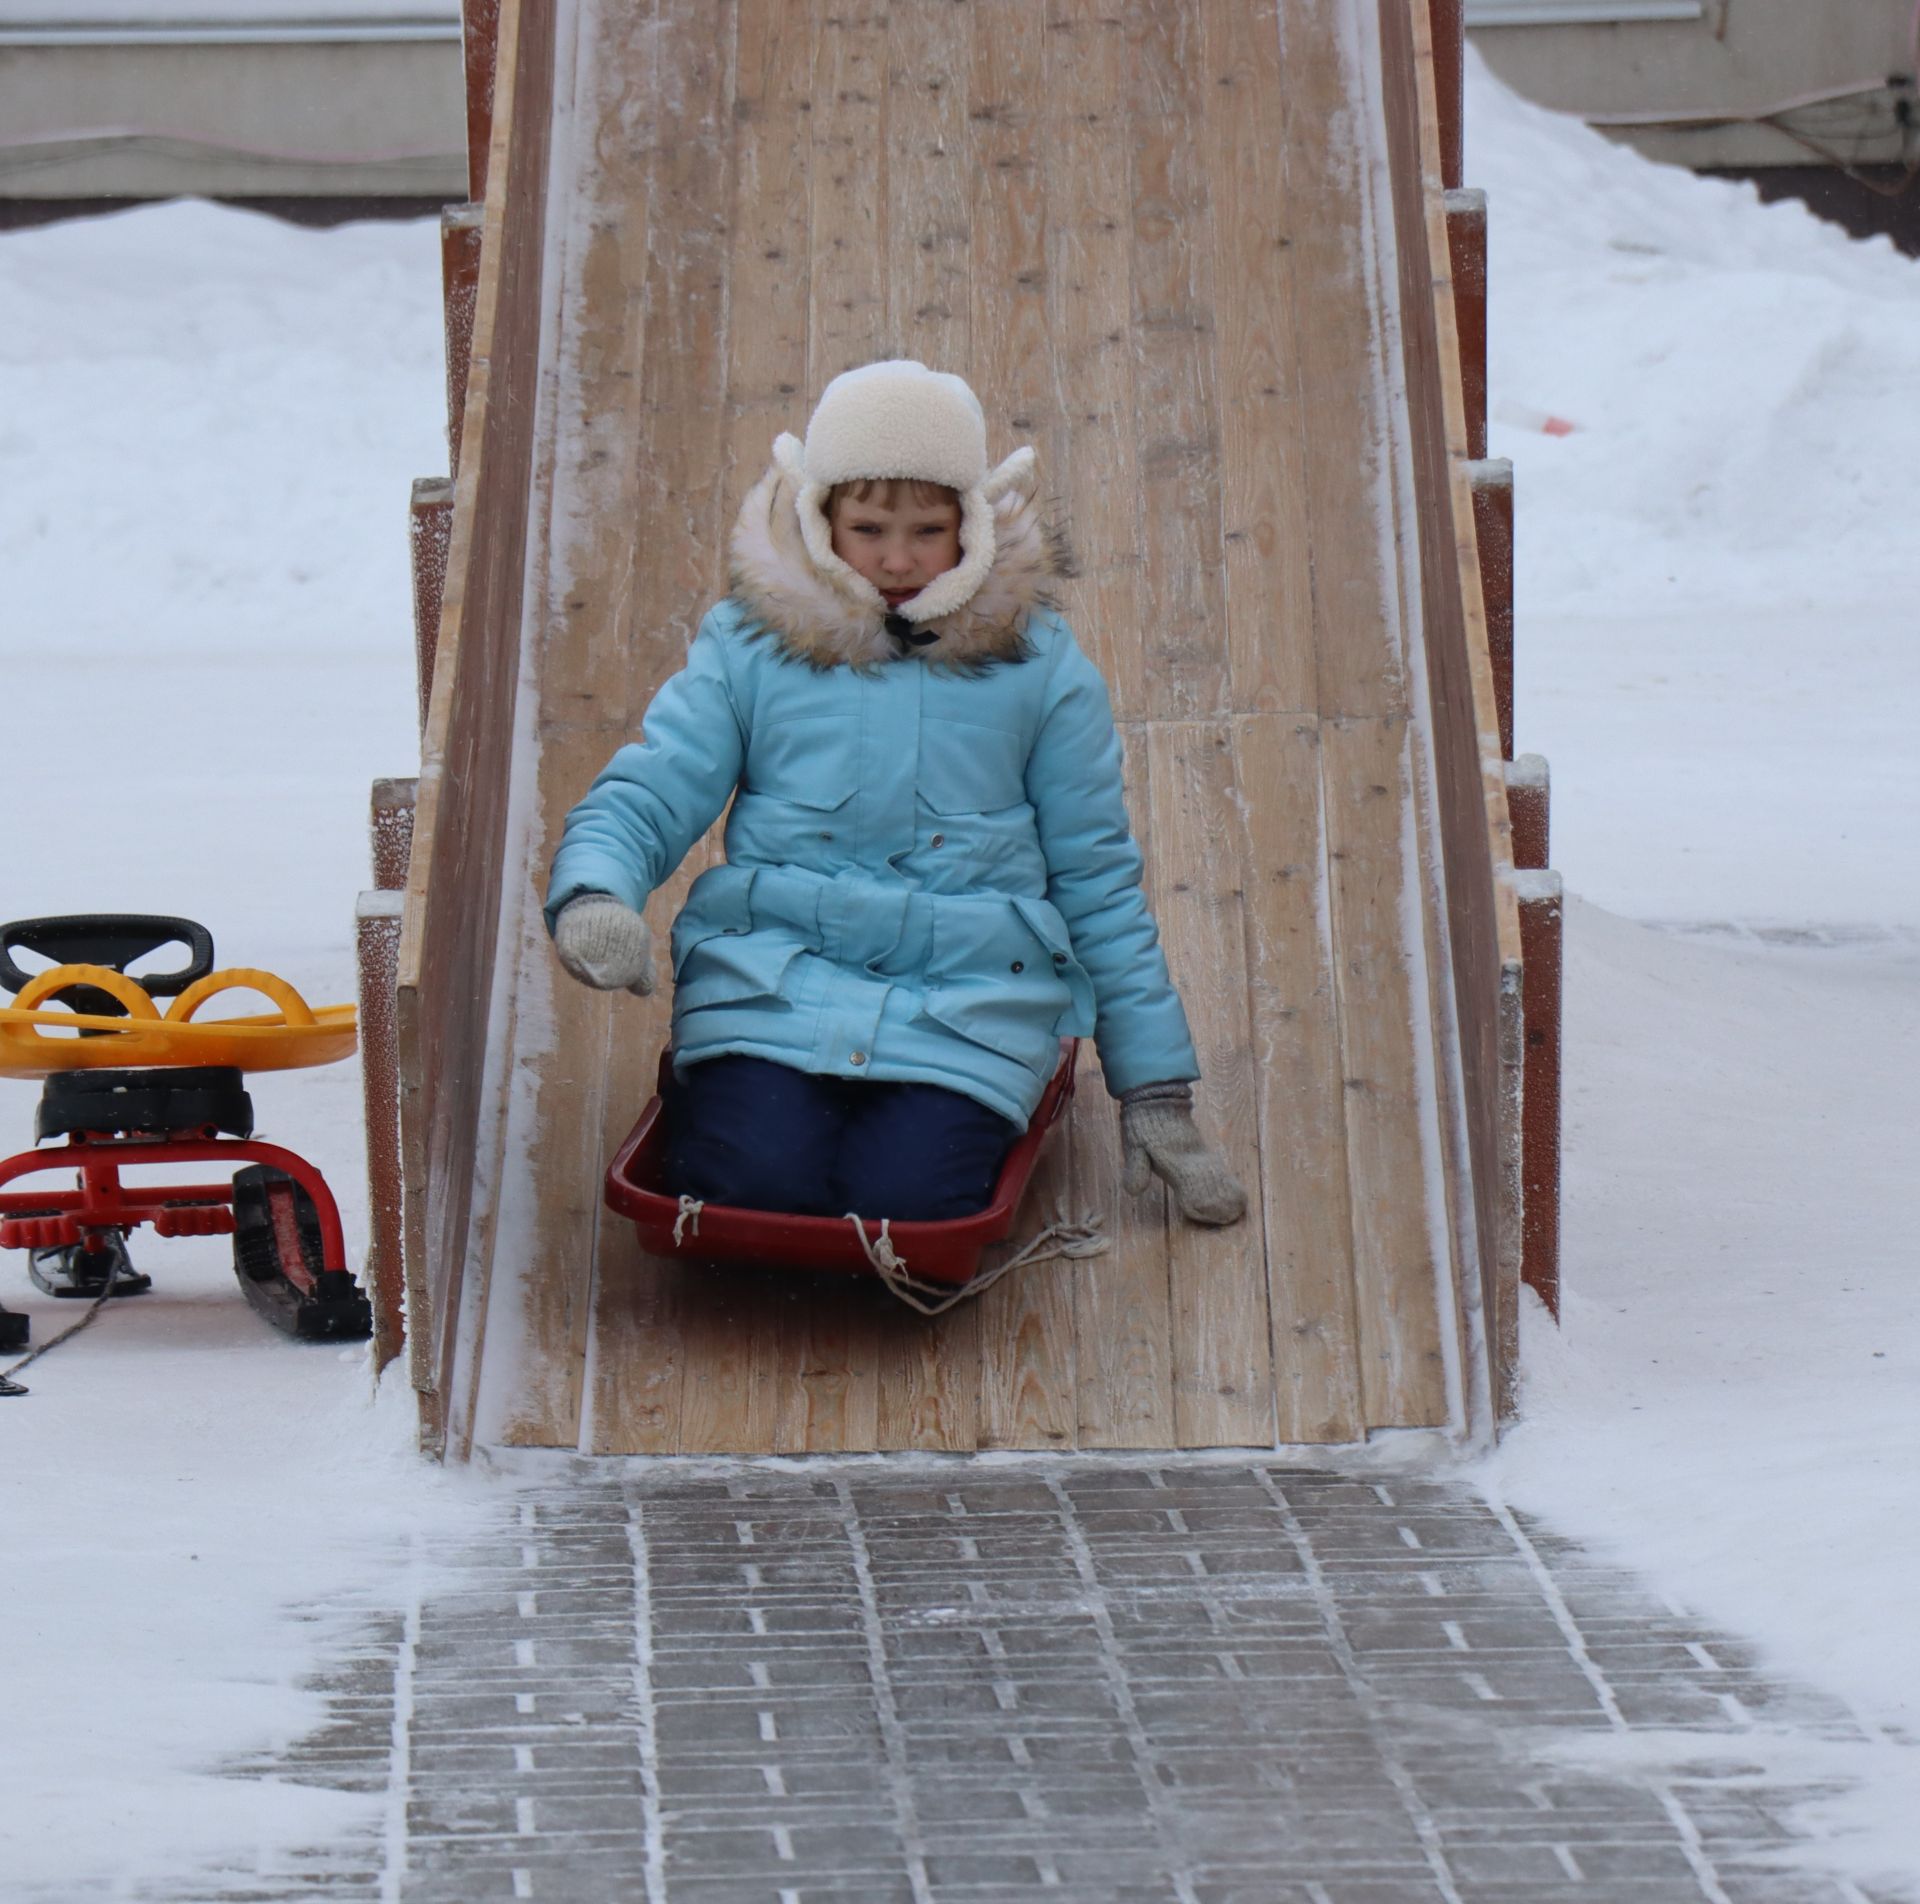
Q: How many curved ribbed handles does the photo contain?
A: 2